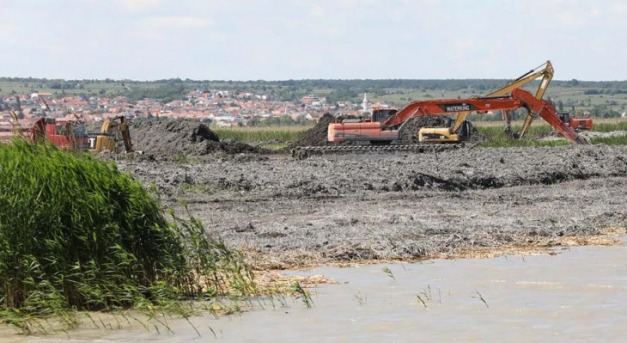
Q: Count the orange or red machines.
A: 3